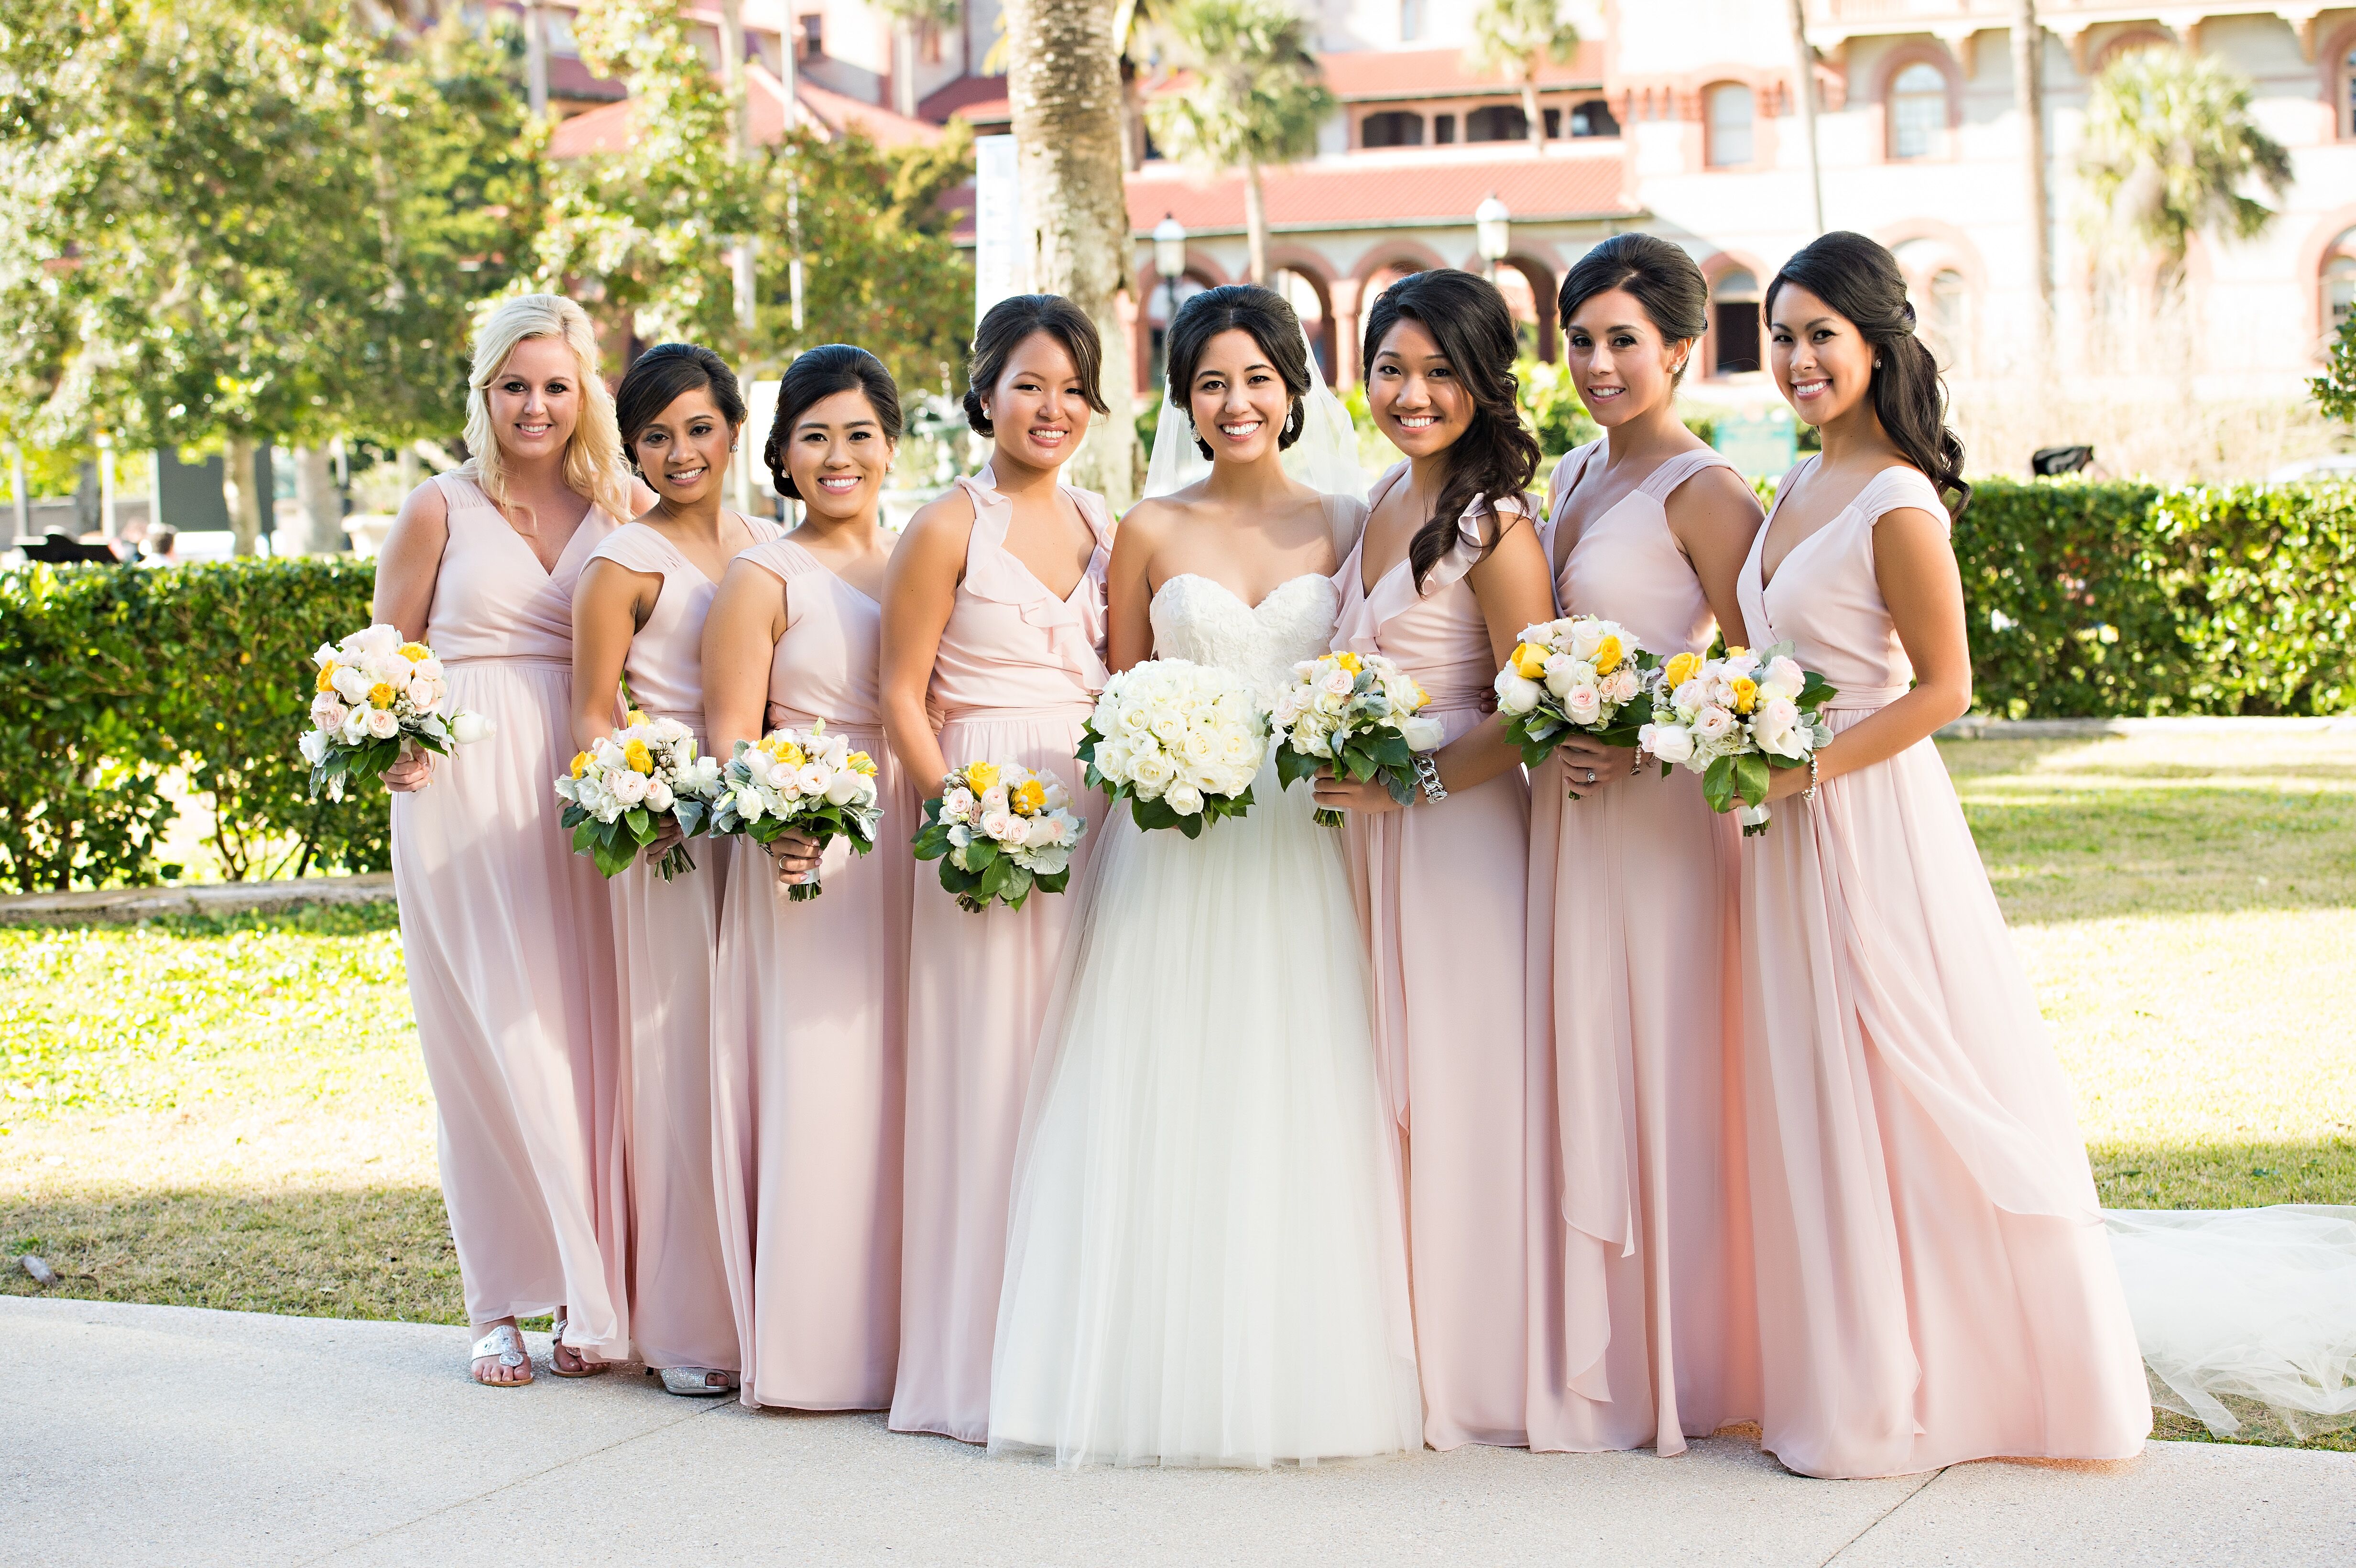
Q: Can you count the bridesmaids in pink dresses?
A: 7